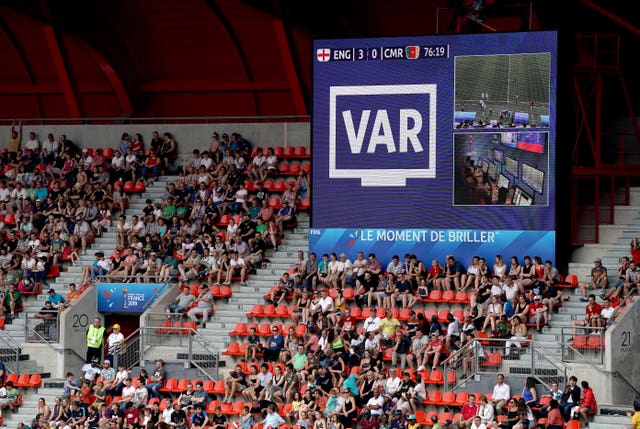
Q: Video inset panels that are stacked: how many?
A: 2